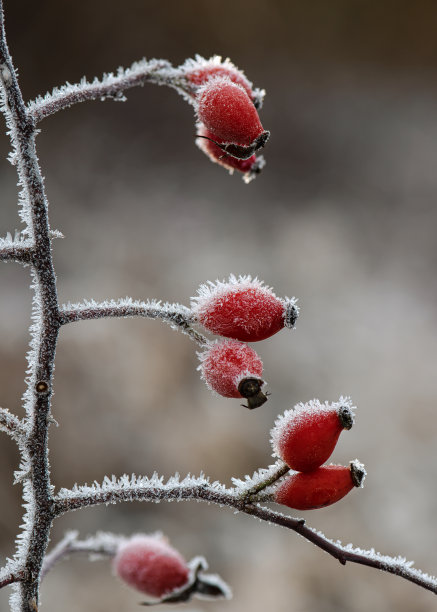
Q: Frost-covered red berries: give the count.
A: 8